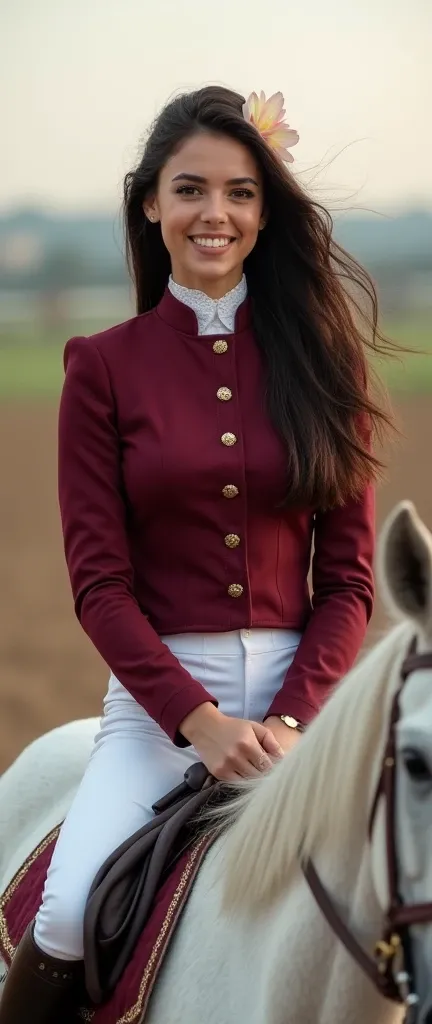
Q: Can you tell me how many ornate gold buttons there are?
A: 6